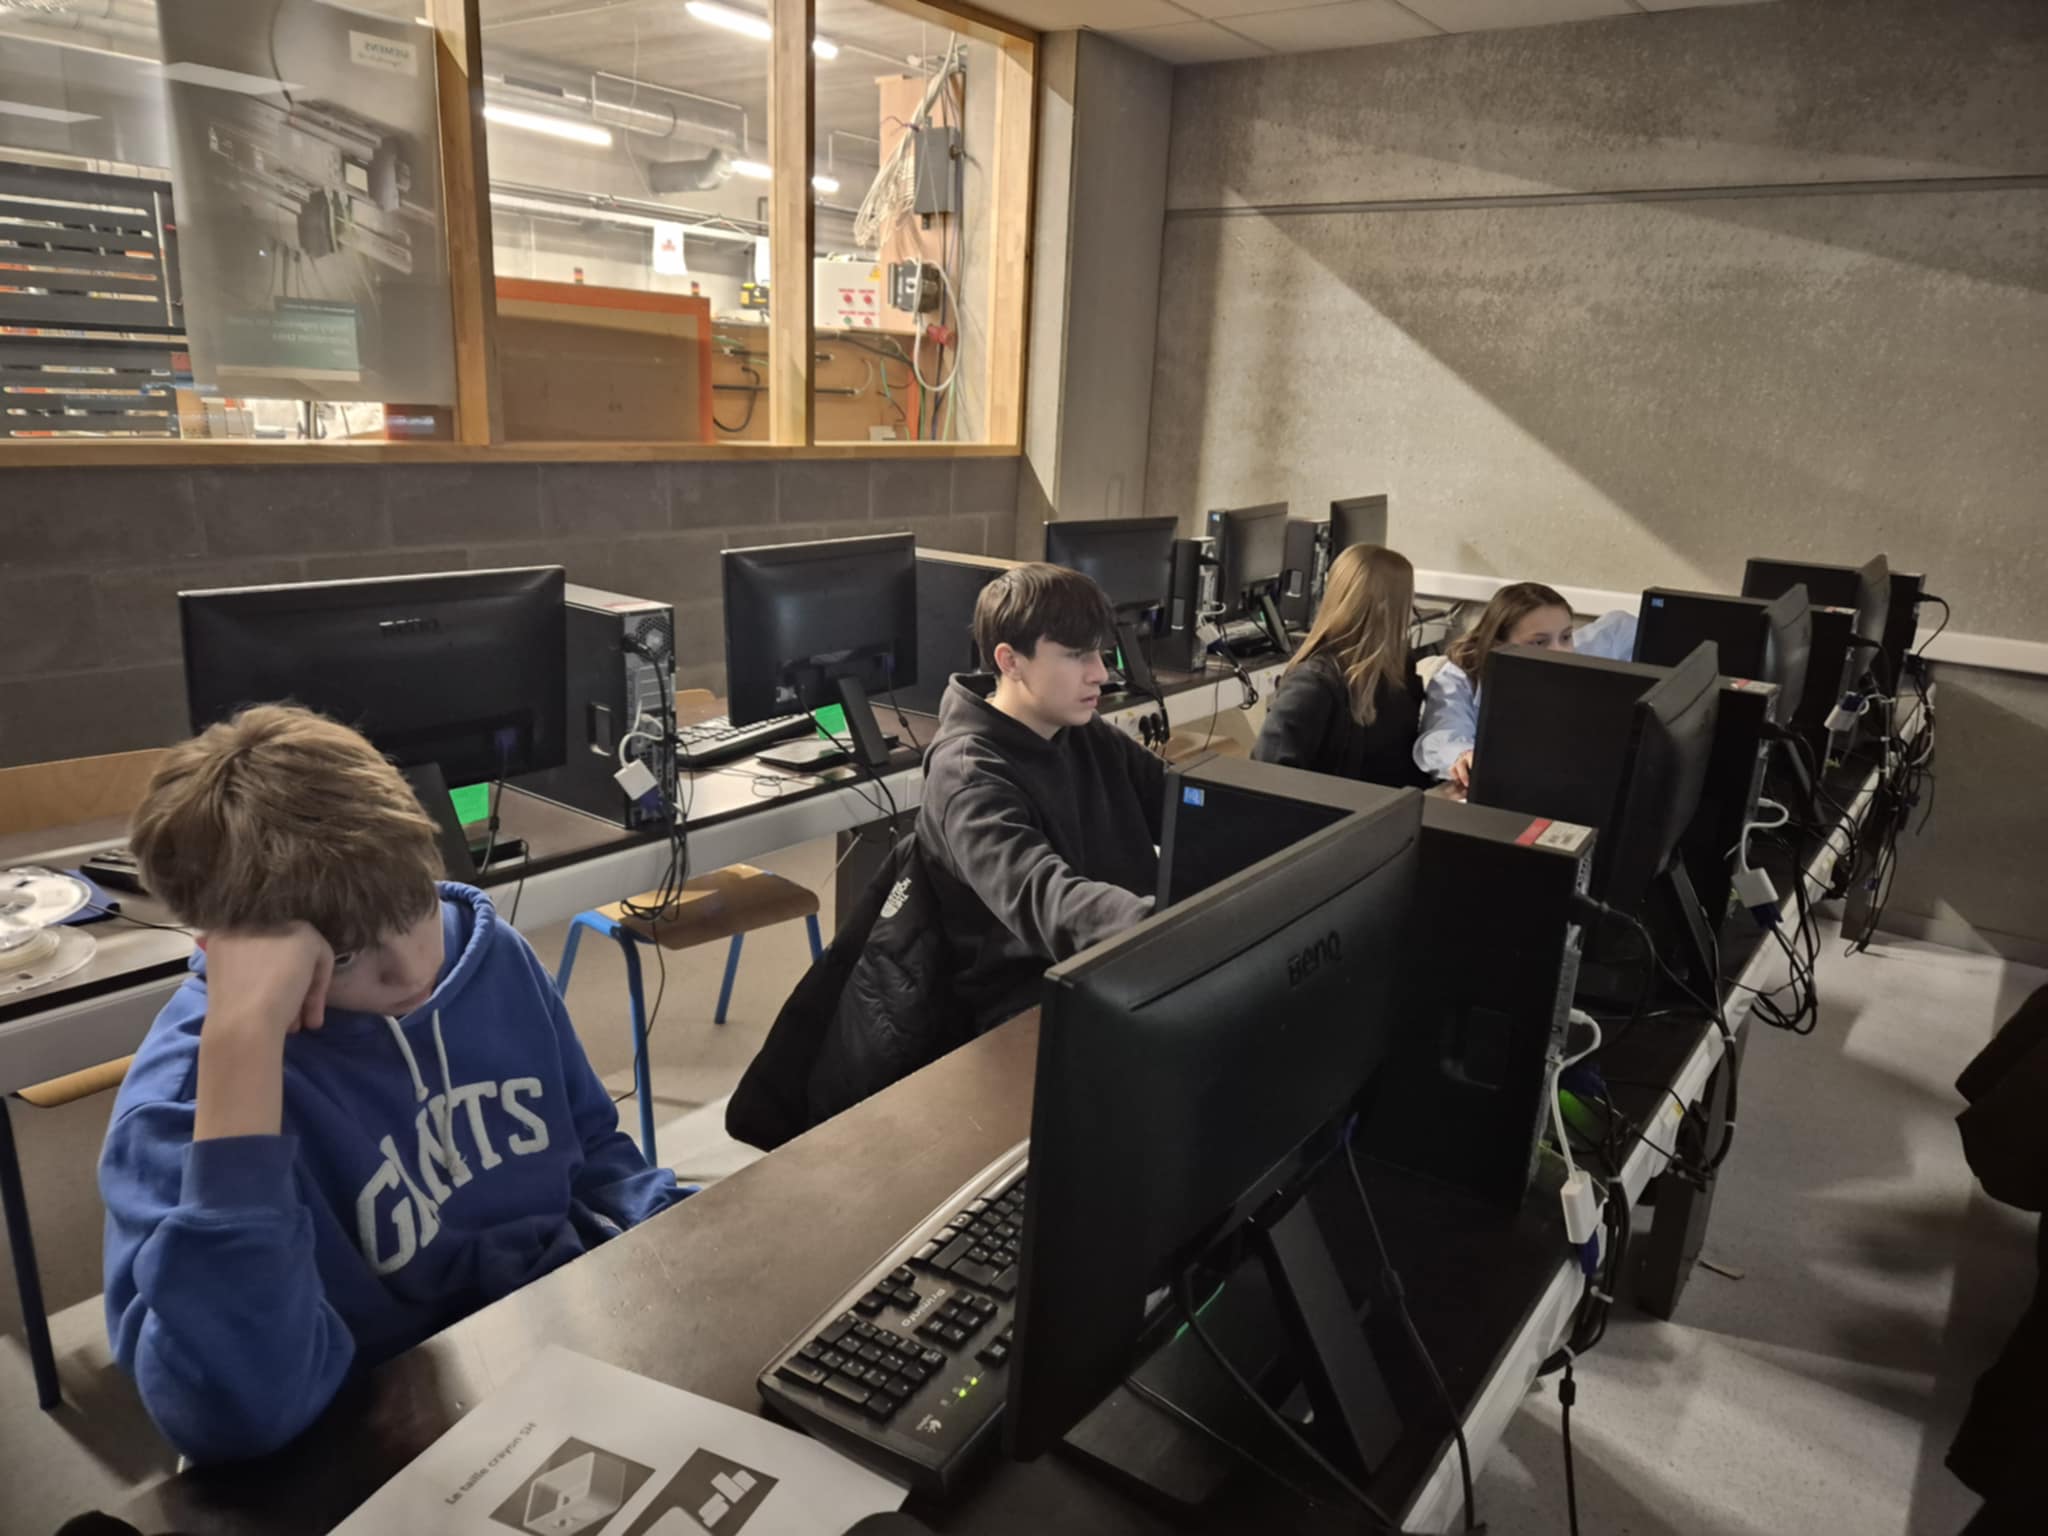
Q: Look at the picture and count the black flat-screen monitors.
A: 9